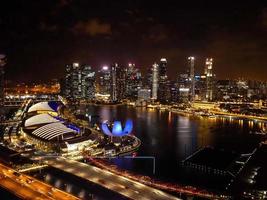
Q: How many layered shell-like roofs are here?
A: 3